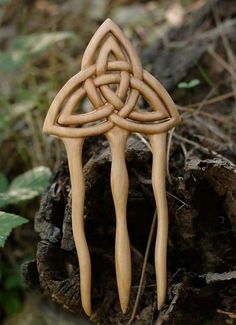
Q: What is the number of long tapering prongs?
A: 3